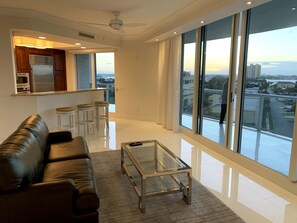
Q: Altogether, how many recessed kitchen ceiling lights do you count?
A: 3